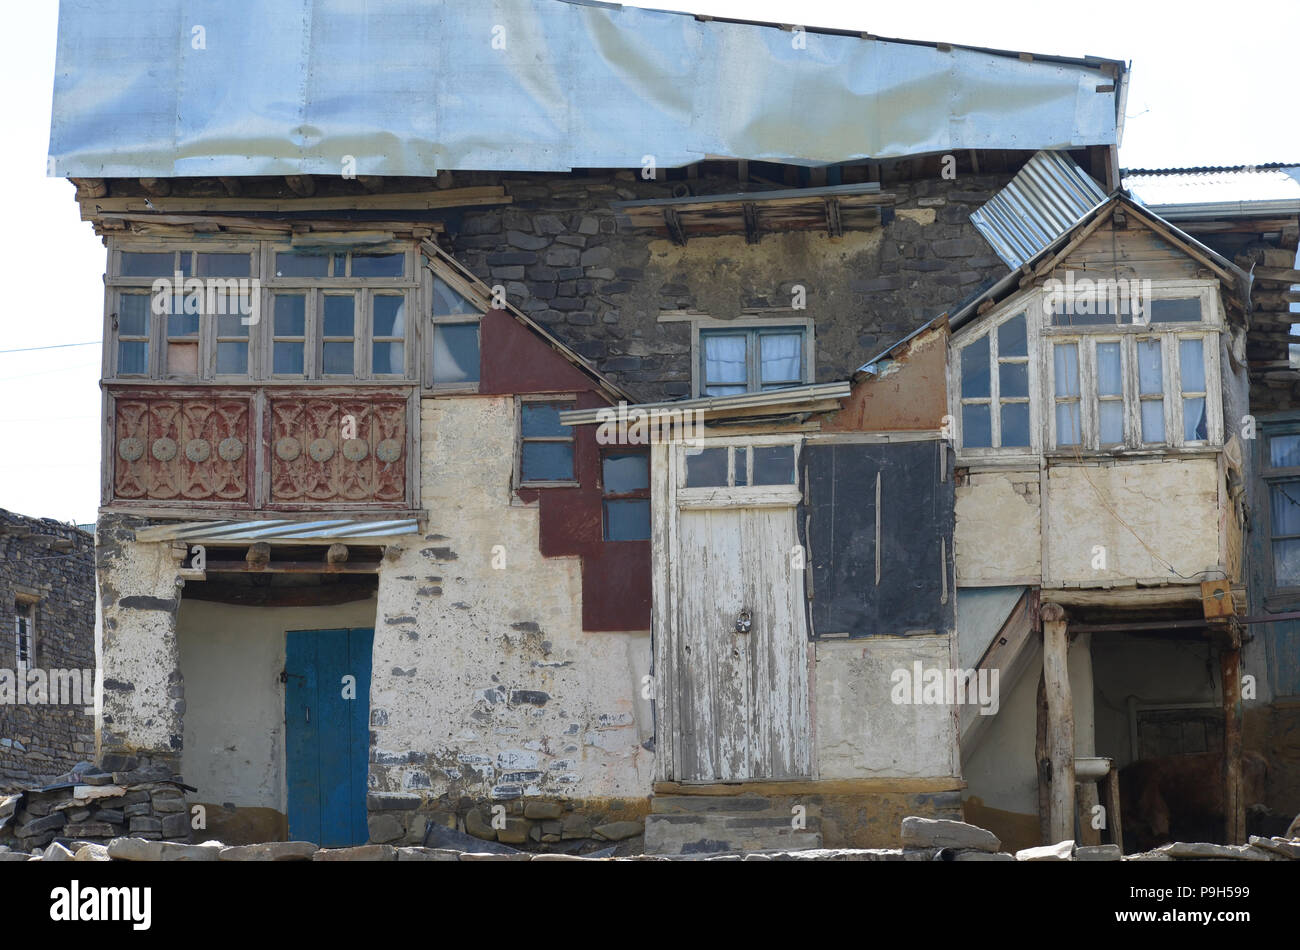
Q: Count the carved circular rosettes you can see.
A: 8